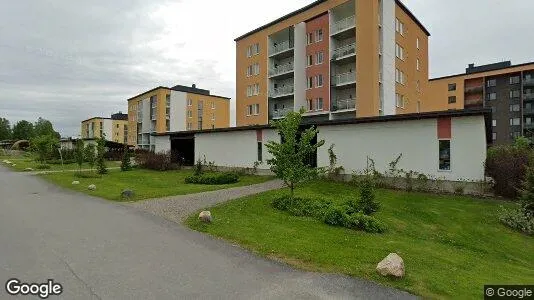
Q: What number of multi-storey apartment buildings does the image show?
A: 4